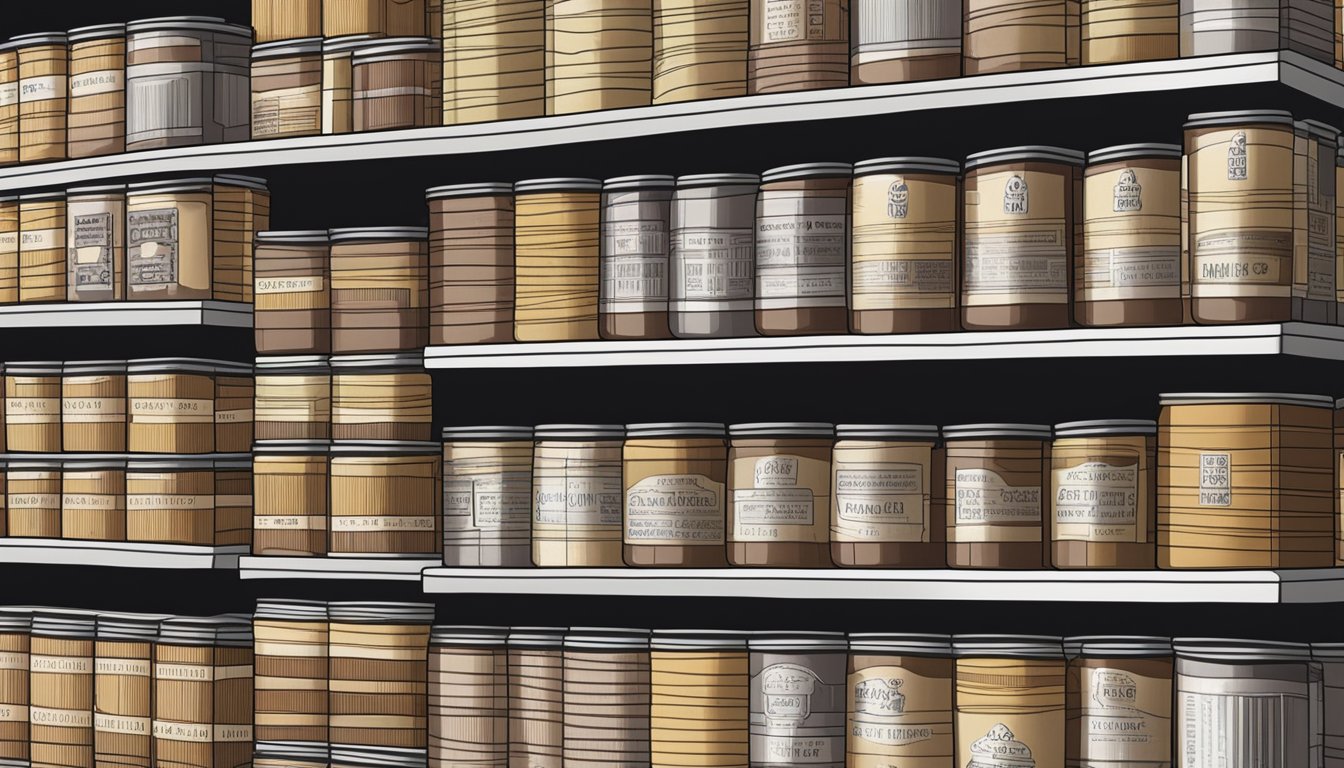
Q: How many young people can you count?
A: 0